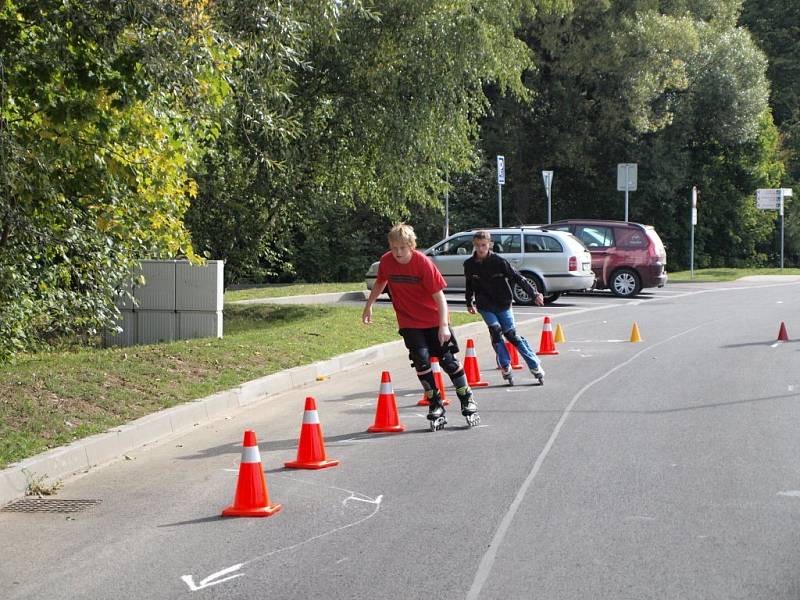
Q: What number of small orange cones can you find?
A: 2